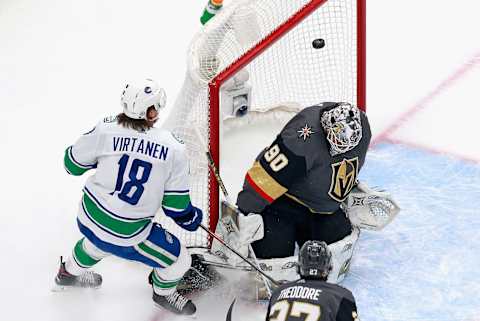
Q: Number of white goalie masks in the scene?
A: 1